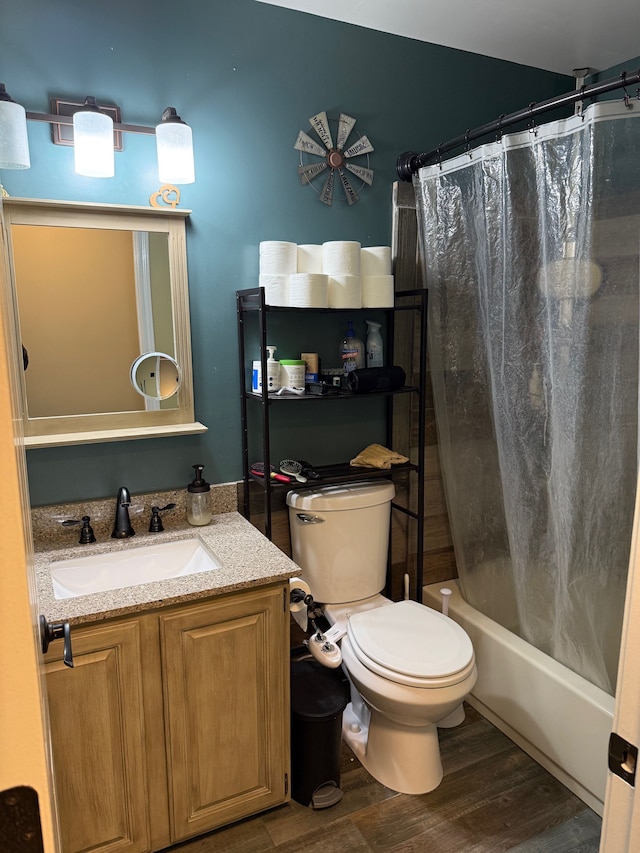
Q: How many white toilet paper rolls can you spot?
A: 9